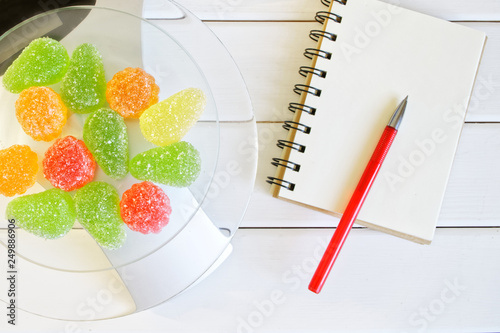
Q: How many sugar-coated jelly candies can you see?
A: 12